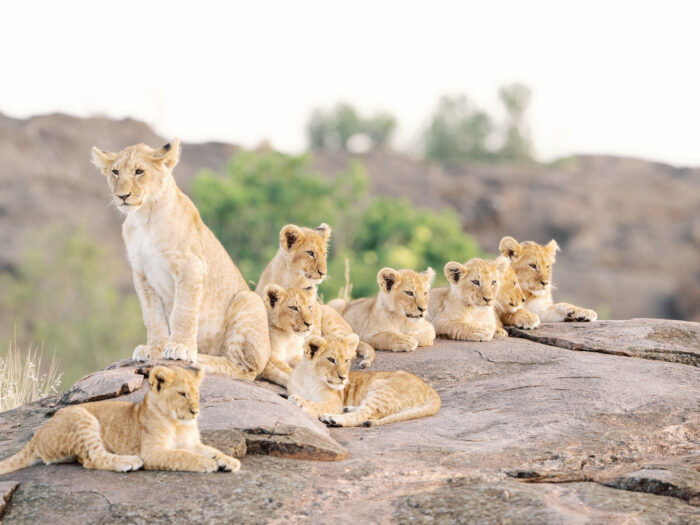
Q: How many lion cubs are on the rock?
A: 8